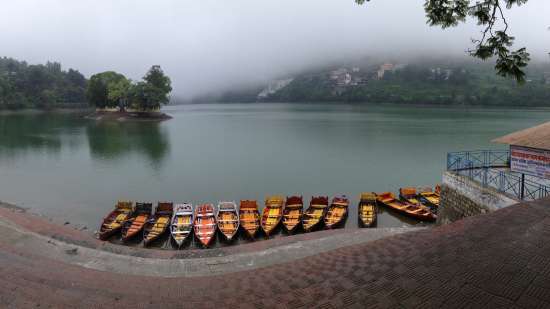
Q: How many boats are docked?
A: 15